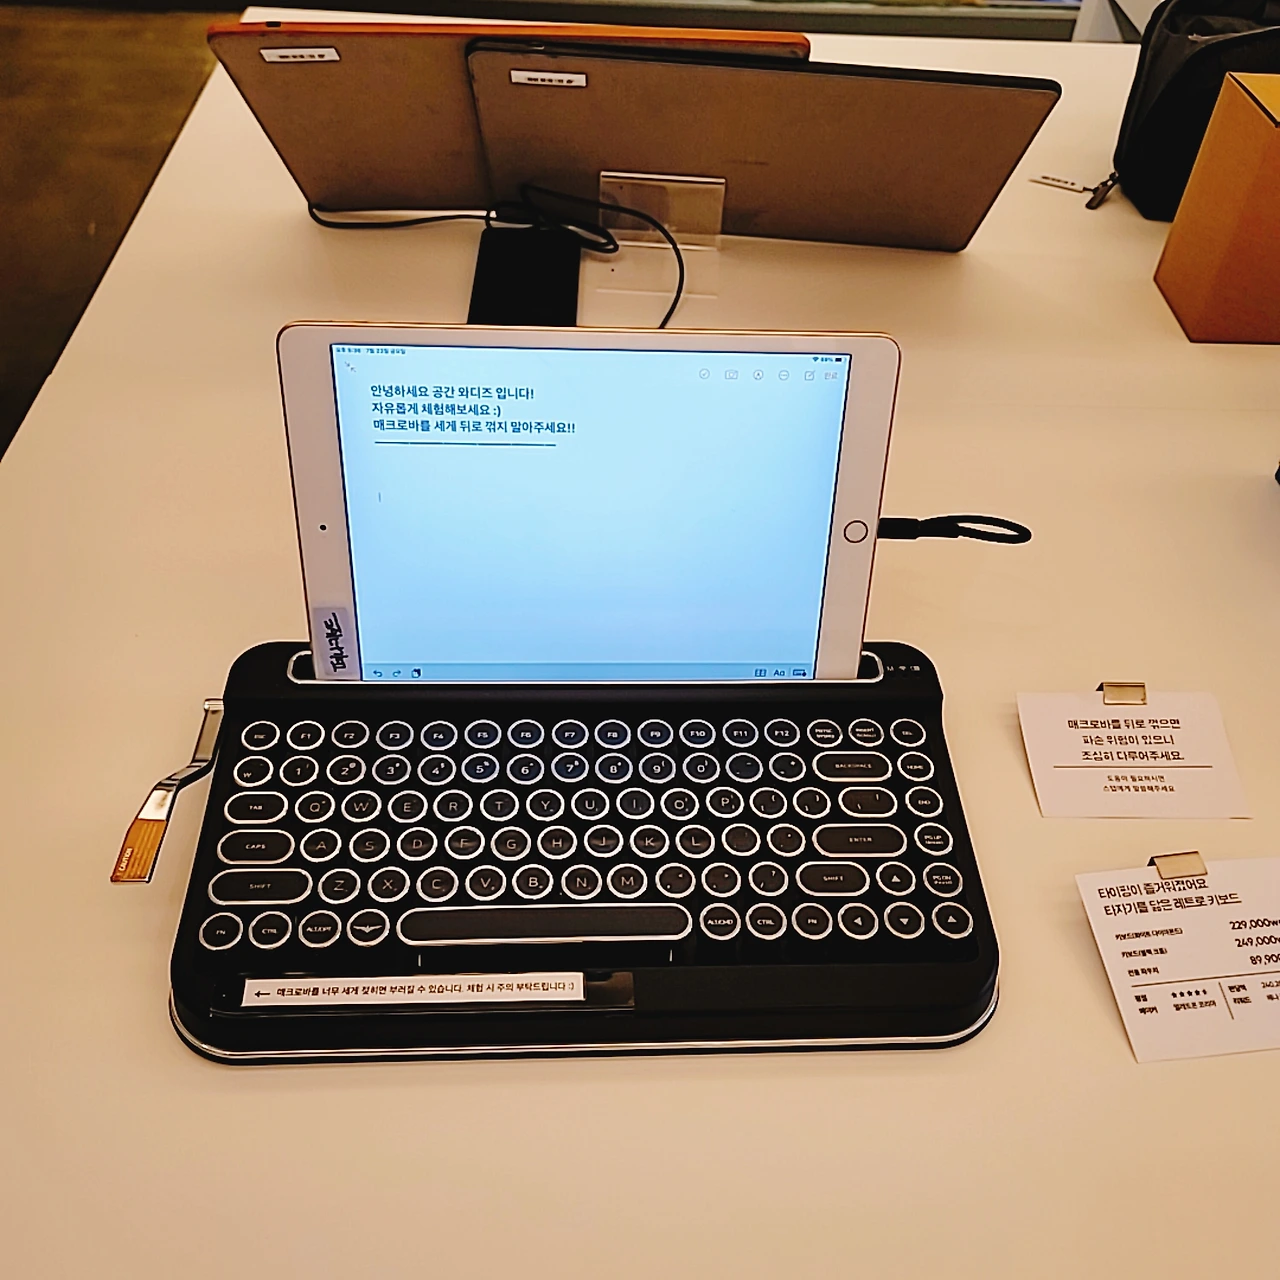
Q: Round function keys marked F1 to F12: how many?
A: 12